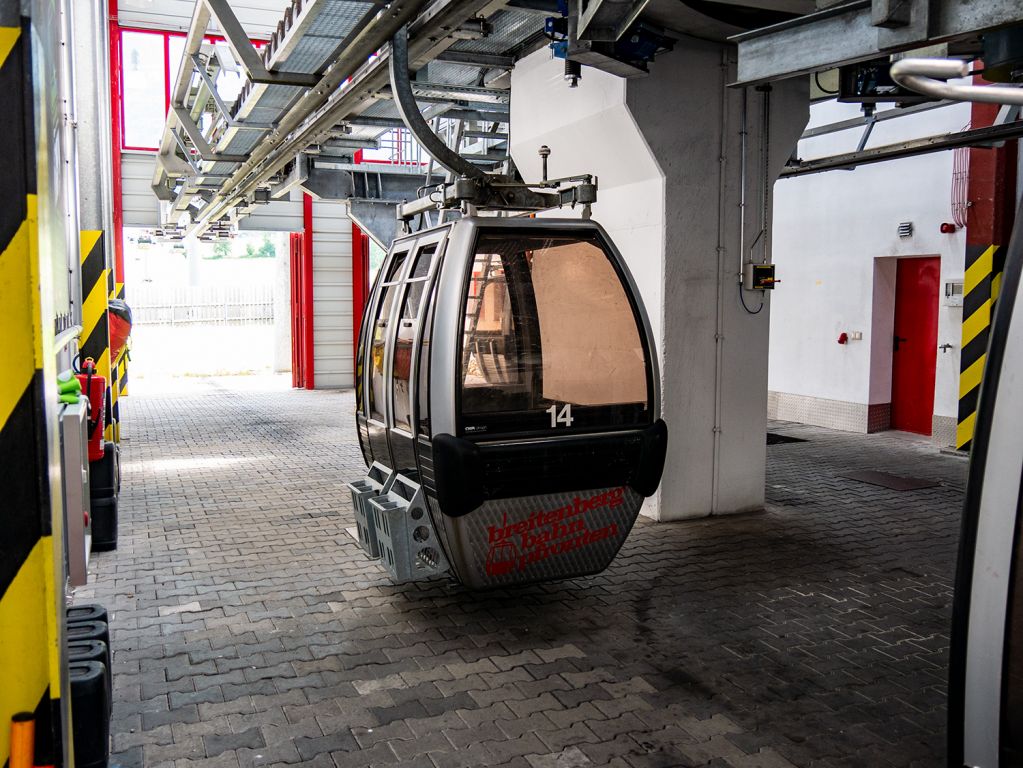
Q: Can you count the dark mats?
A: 2